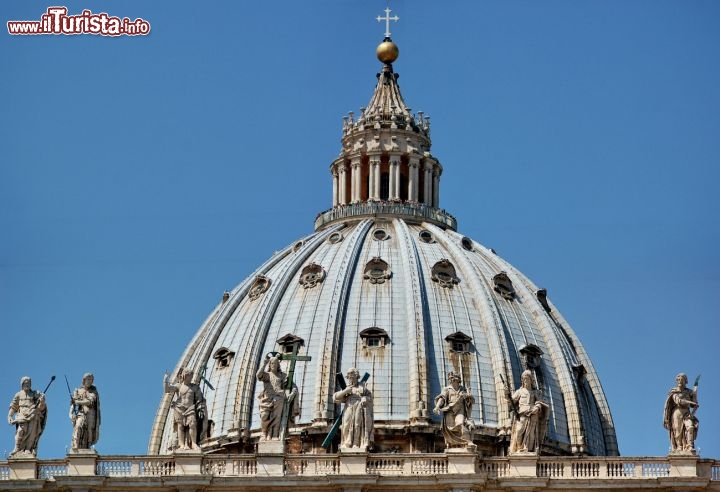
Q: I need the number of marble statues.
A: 8